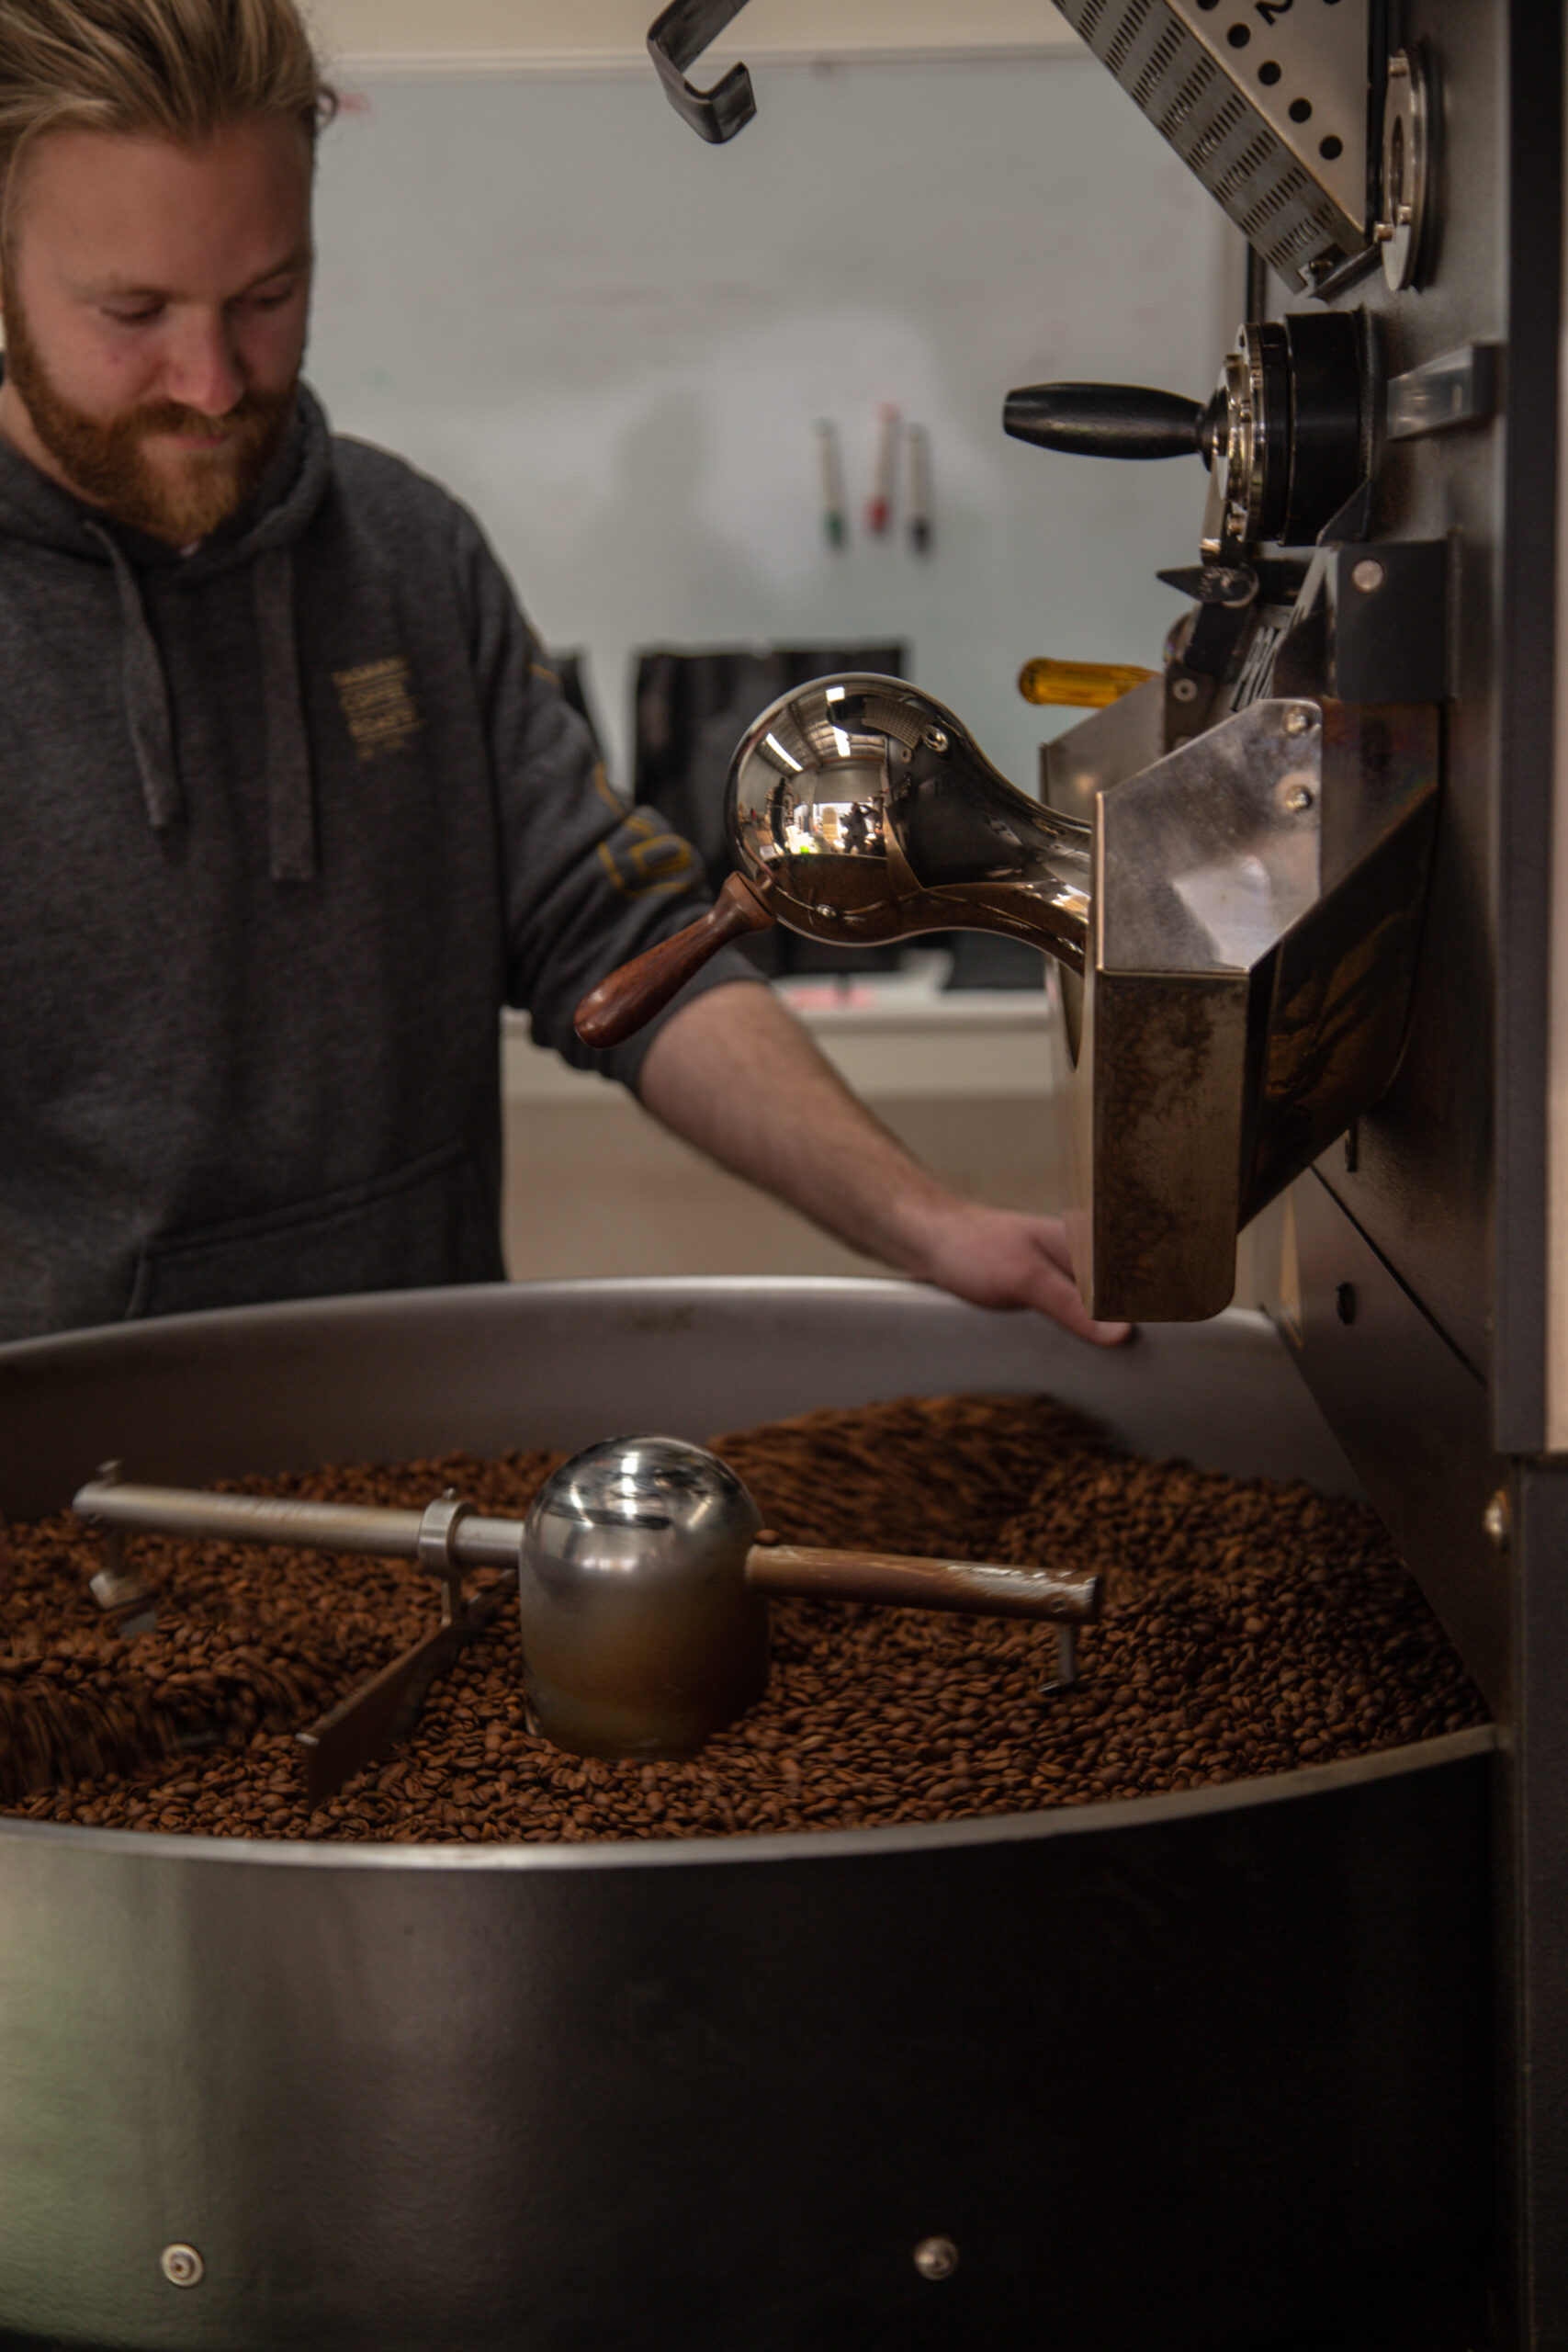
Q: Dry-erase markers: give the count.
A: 3